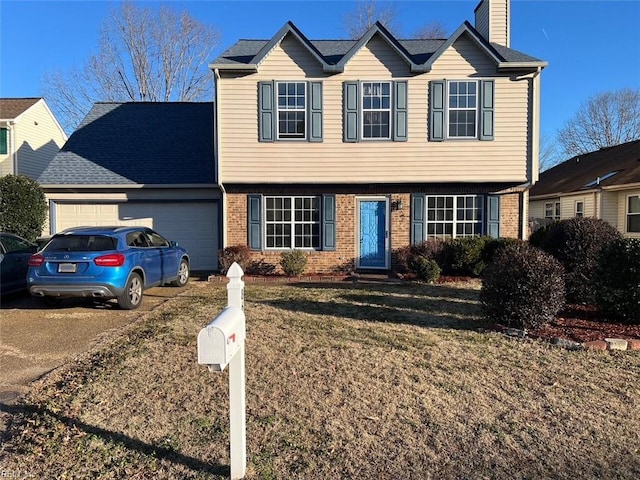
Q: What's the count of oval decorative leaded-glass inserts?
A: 0